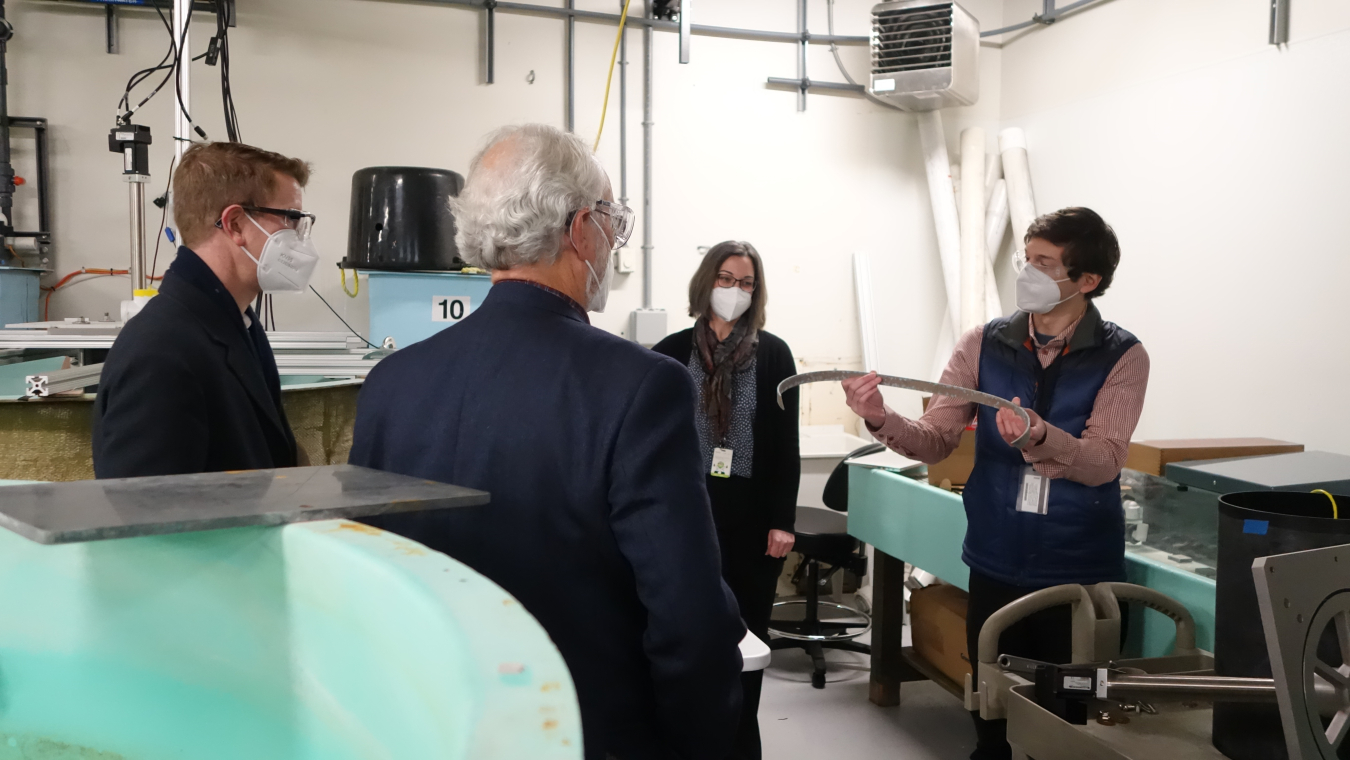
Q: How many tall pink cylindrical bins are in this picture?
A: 0